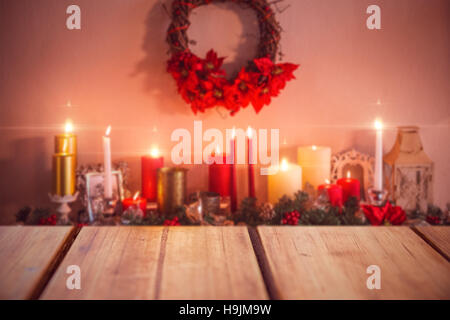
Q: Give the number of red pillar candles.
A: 5